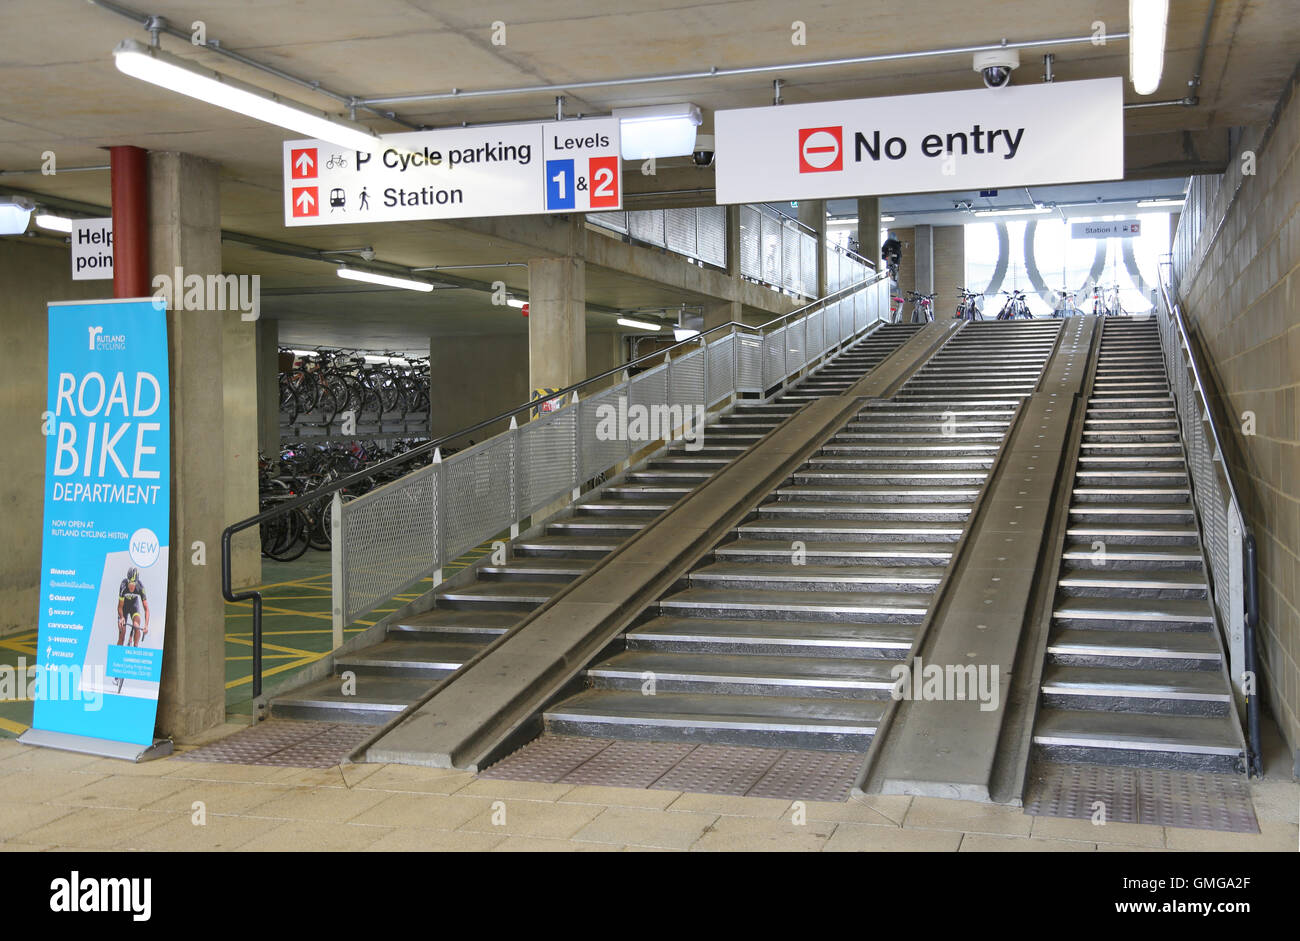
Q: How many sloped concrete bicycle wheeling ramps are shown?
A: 2